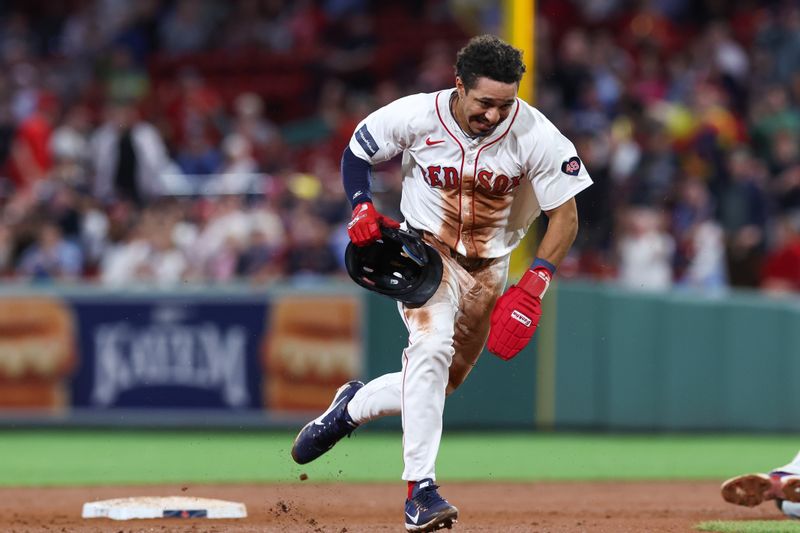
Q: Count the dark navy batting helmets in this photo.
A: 1